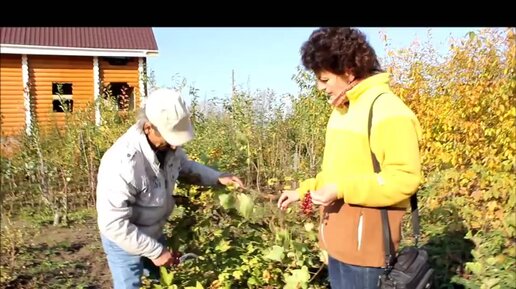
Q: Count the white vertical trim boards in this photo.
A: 3